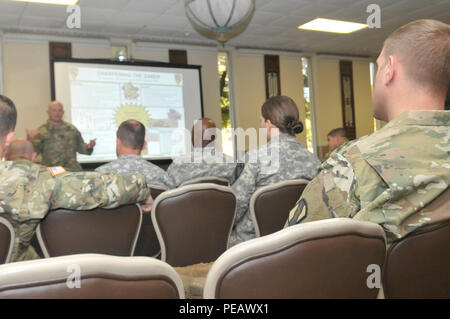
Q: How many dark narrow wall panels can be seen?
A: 4